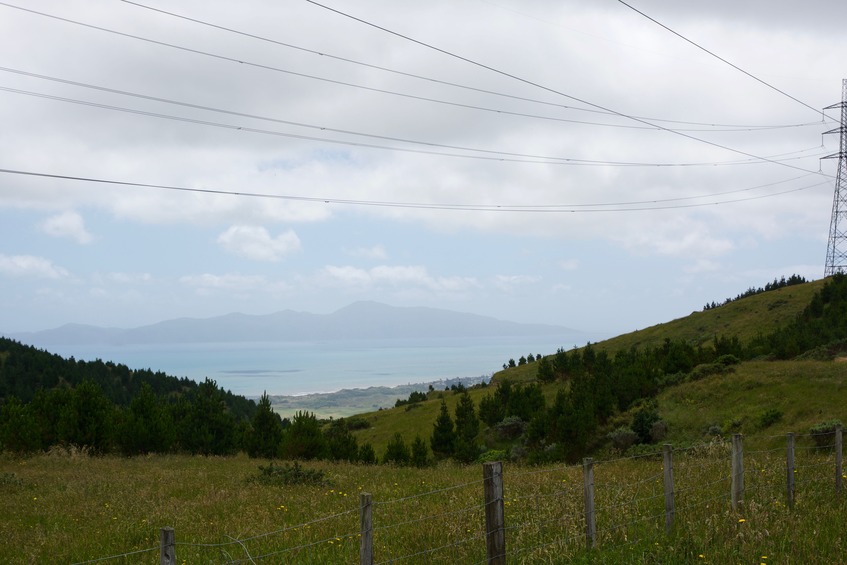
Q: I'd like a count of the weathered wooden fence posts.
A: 8